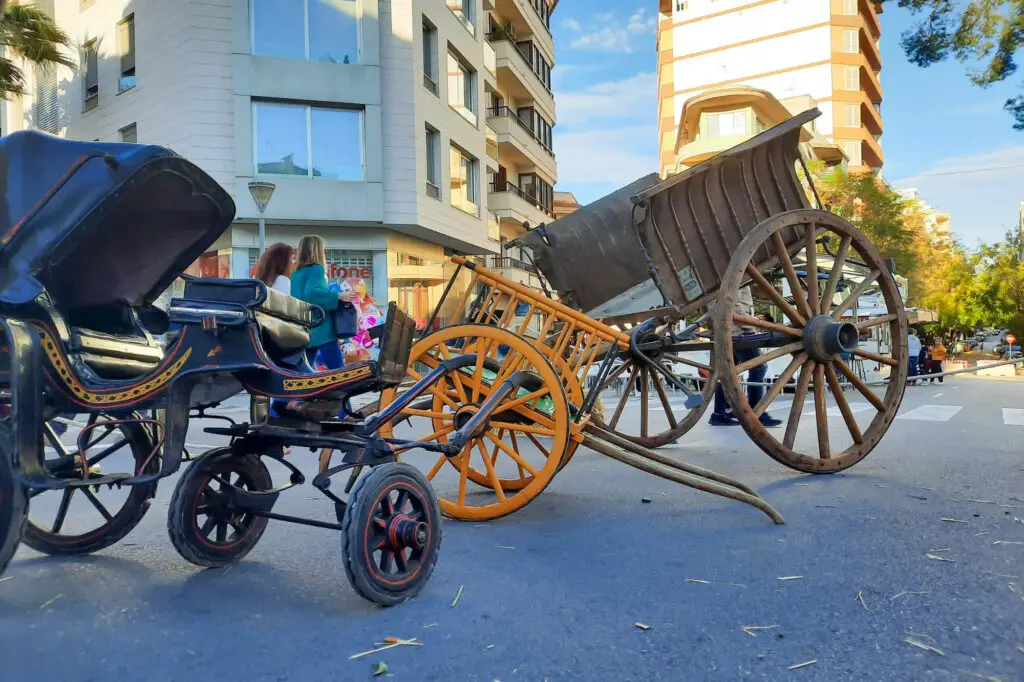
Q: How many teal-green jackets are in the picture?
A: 1